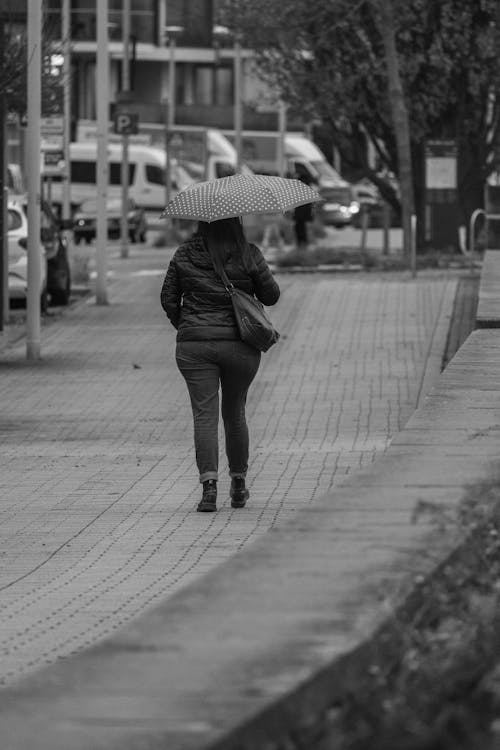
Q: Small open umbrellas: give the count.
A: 1